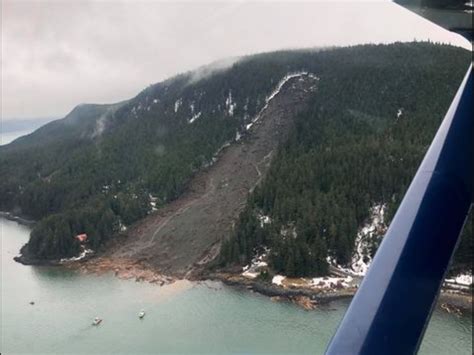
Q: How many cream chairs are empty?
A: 0